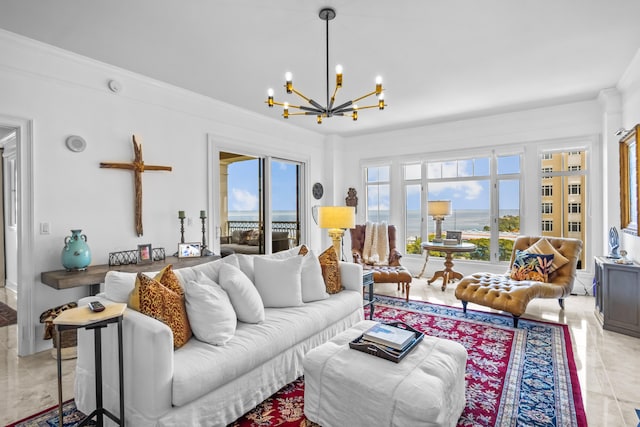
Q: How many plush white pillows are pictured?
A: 4